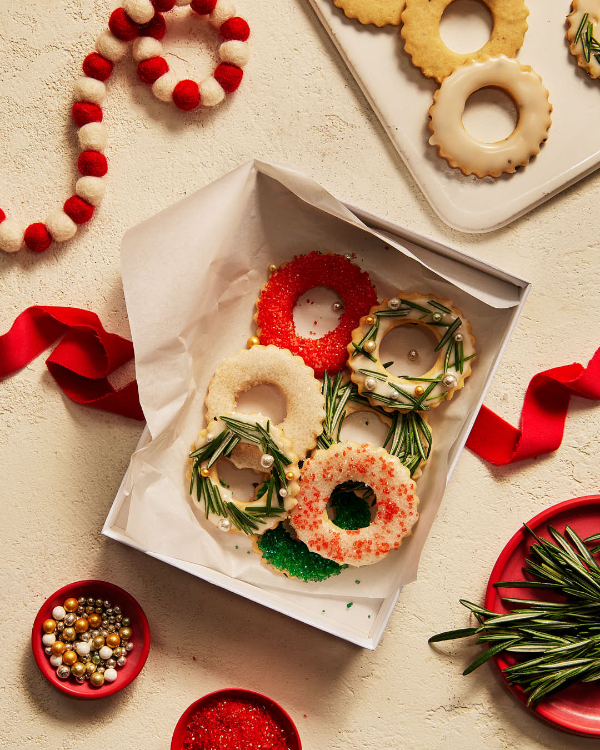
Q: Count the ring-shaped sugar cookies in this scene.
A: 11